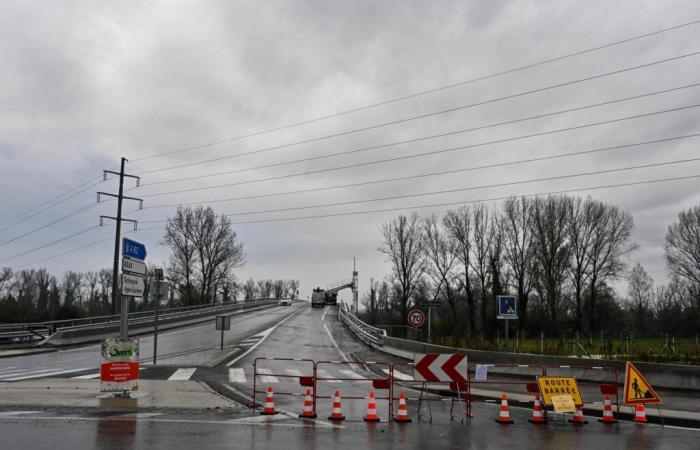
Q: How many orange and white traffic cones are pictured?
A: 10